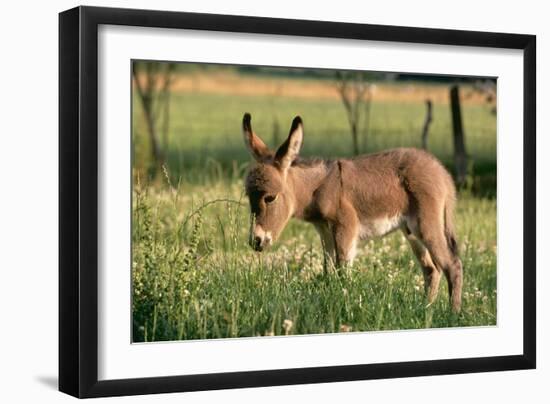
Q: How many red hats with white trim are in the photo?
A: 0